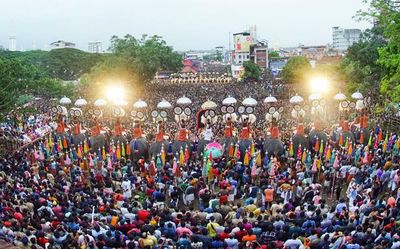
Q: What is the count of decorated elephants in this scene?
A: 15